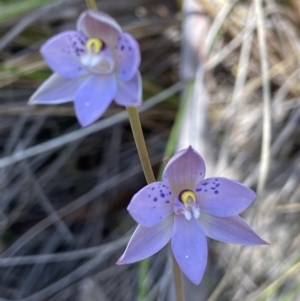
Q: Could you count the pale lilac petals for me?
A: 12